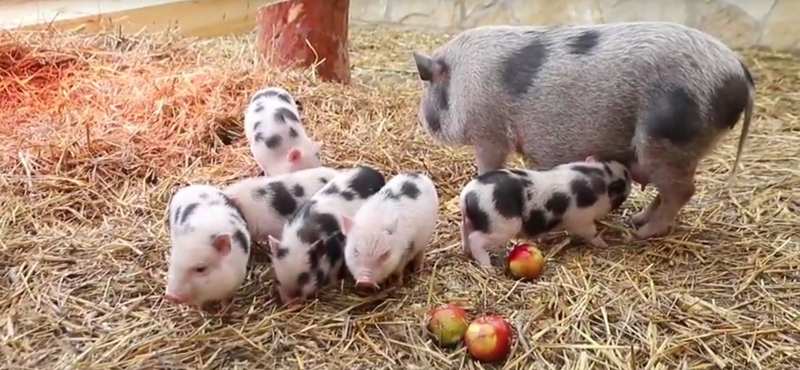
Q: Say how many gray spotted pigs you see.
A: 1